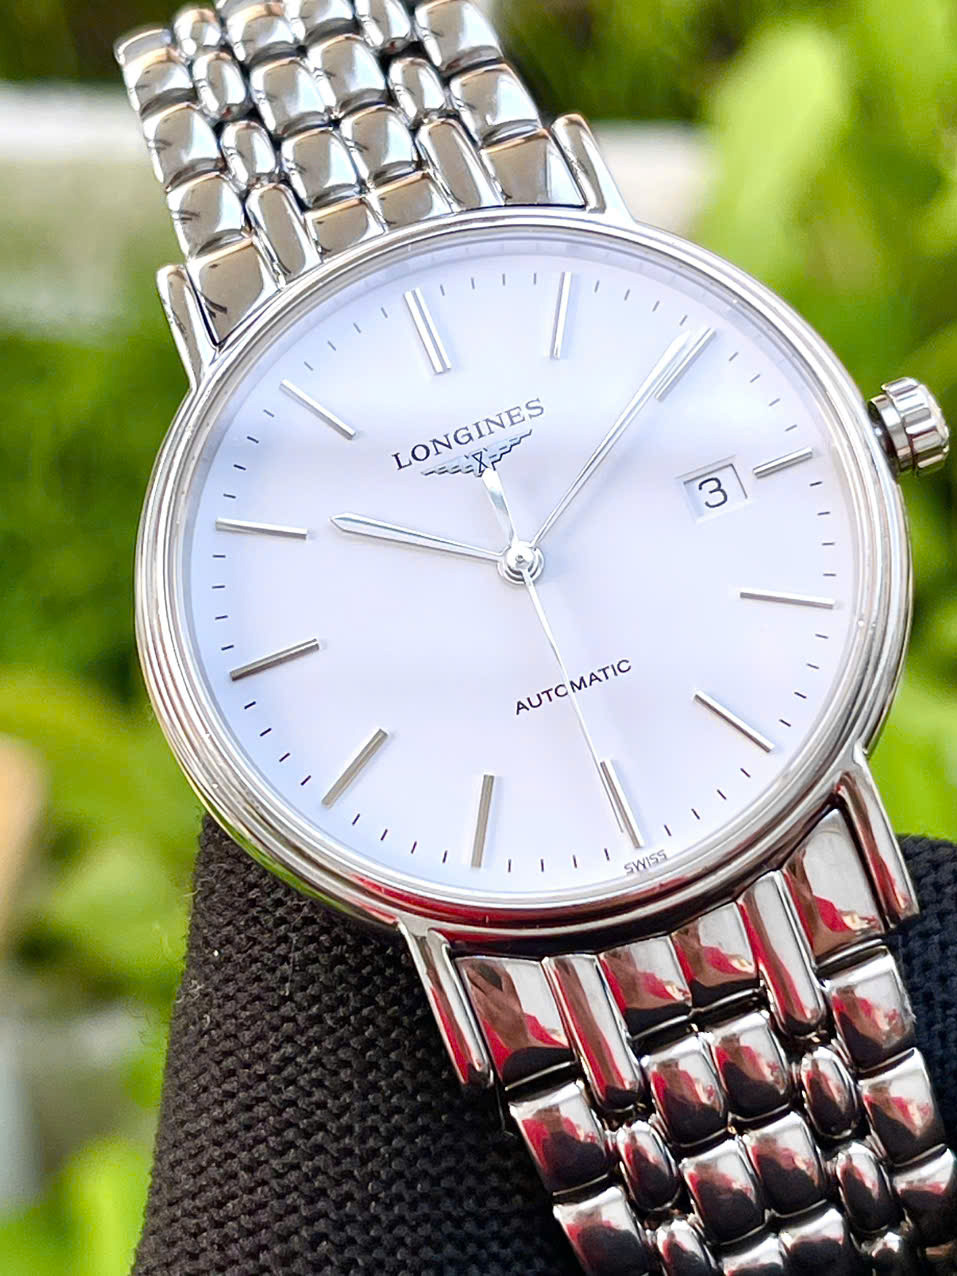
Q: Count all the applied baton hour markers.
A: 12